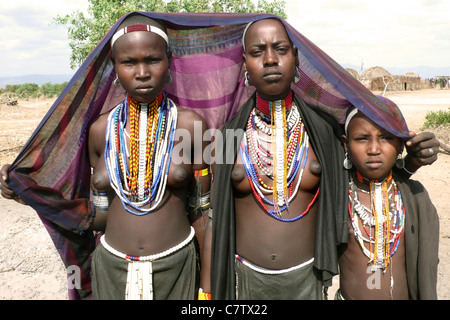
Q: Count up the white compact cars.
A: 0